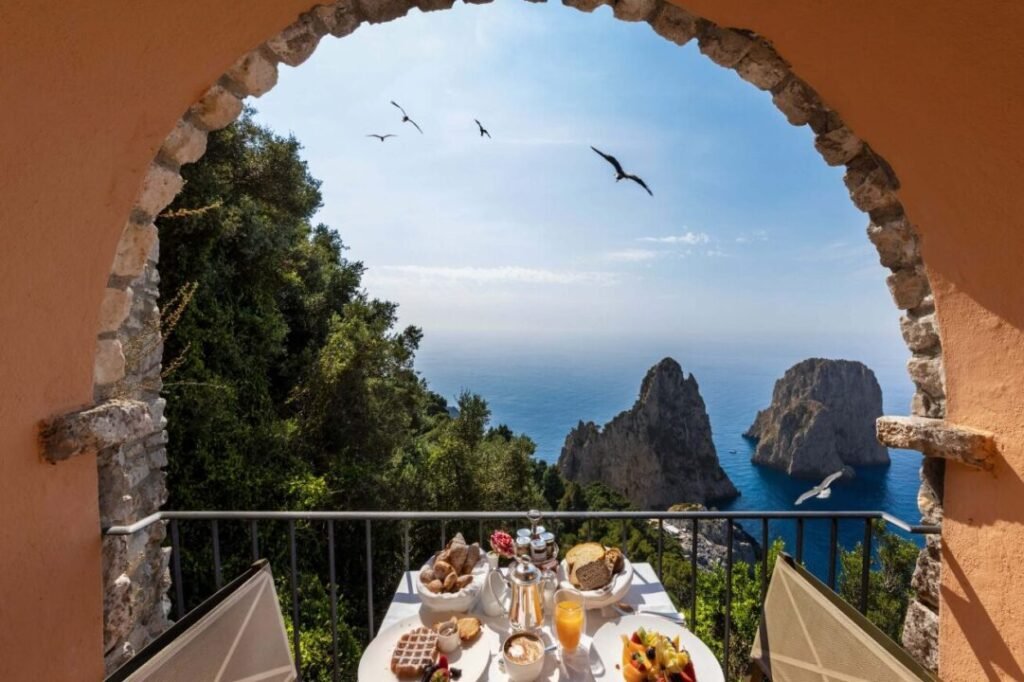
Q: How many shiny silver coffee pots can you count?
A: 1